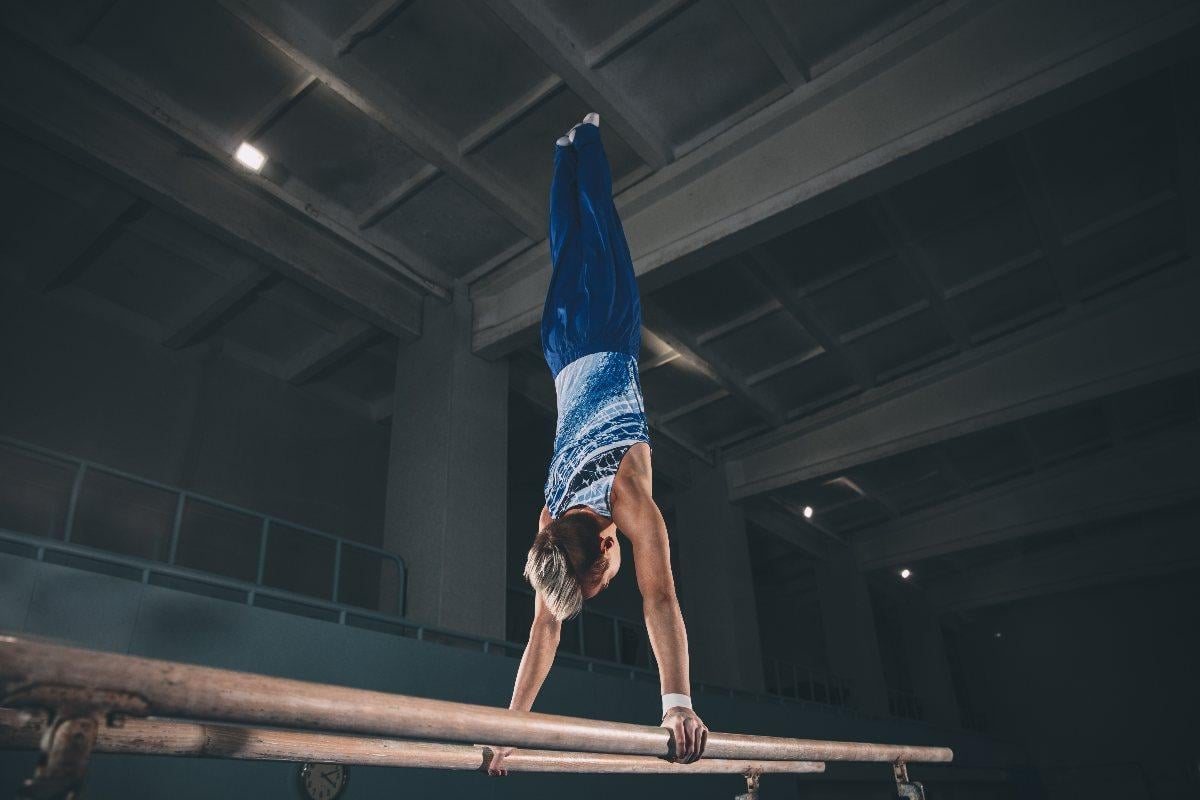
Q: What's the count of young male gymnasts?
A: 1